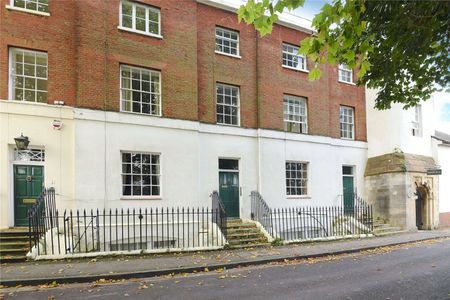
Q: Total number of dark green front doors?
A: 3